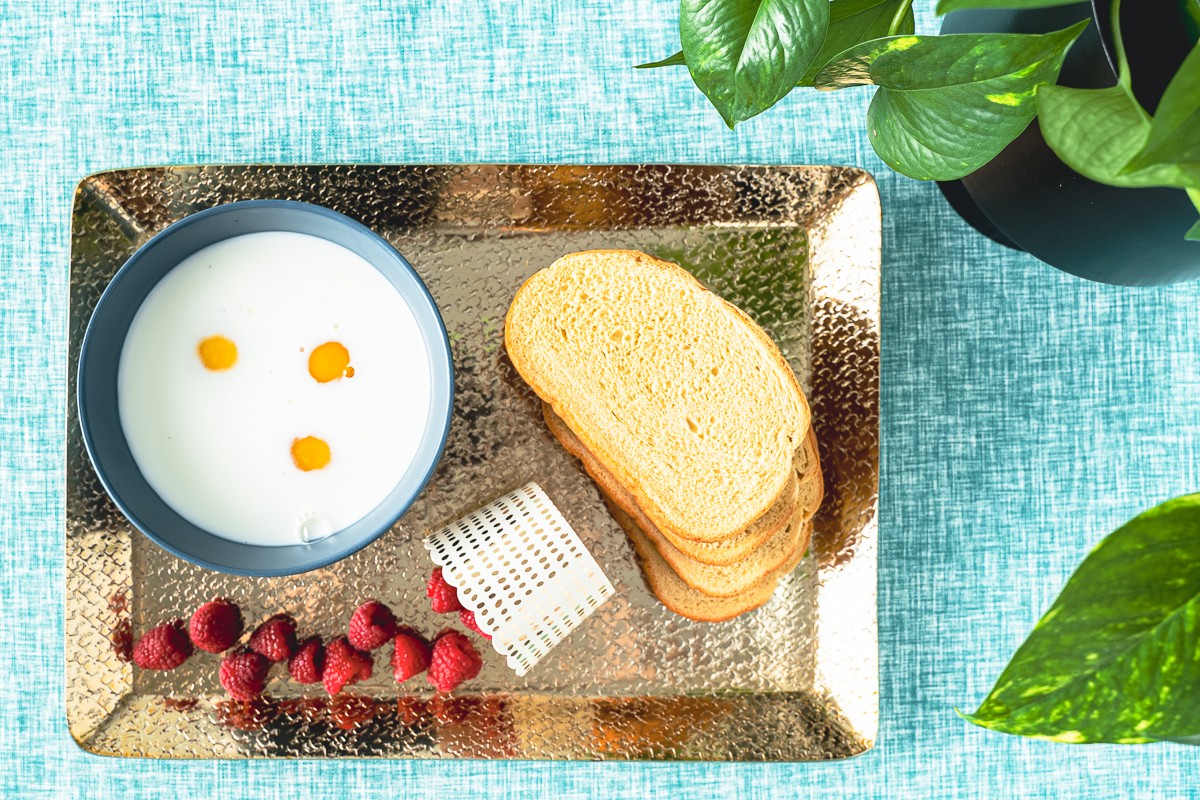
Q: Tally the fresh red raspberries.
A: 11